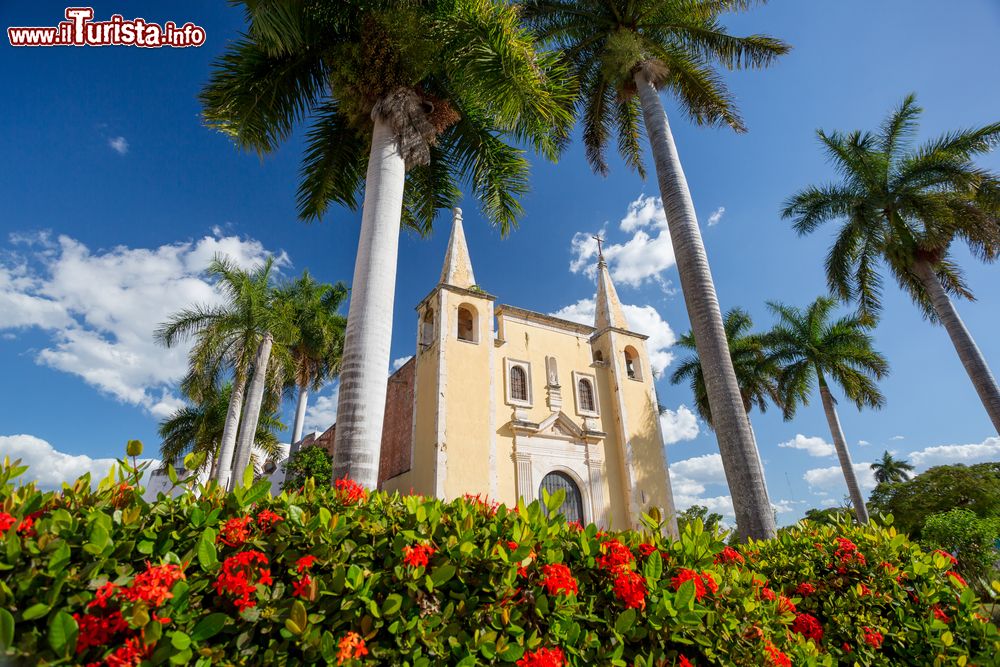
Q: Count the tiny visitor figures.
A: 0